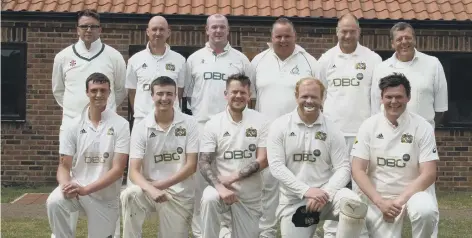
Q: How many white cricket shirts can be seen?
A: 11